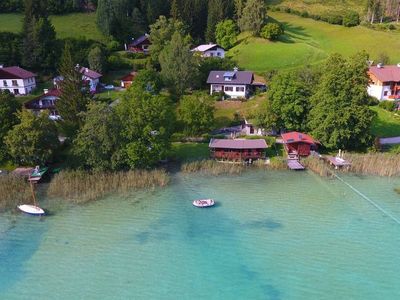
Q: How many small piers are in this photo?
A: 3